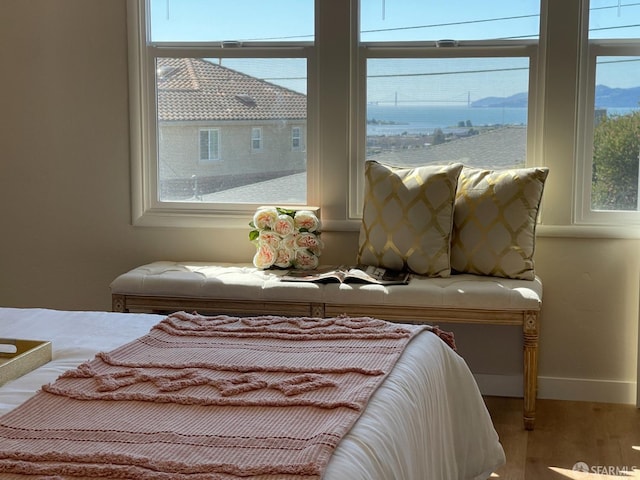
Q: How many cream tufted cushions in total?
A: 1